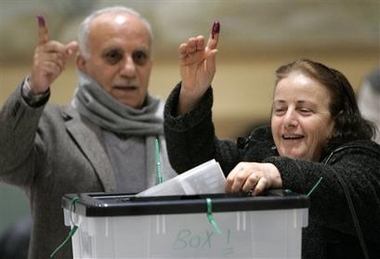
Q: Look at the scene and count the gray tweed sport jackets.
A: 1